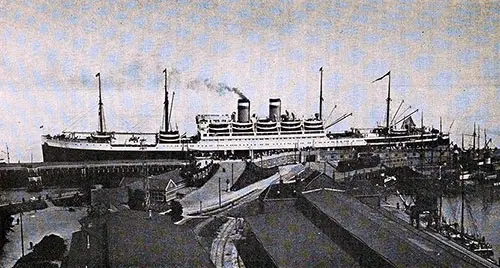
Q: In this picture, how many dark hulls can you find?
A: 1